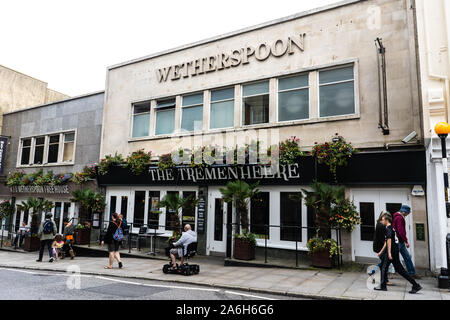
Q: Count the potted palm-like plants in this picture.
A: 5